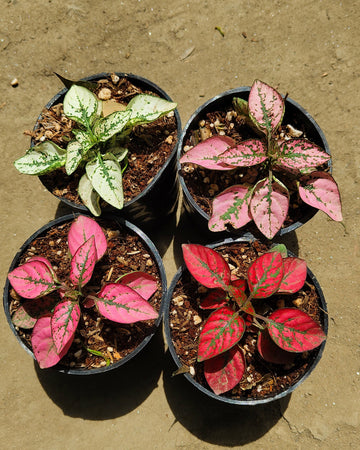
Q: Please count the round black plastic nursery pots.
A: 4